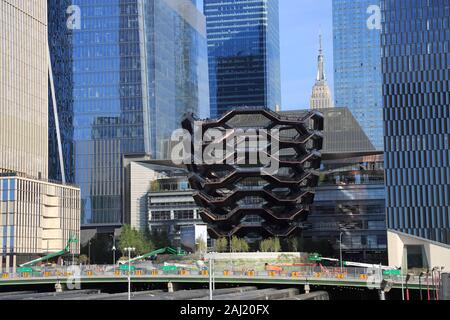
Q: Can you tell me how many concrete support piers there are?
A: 3